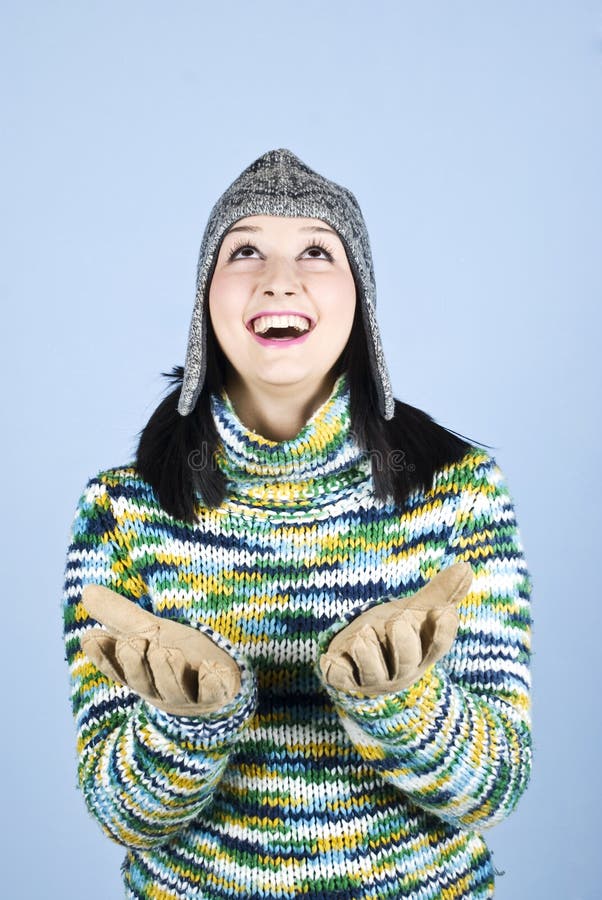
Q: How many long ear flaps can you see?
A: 2